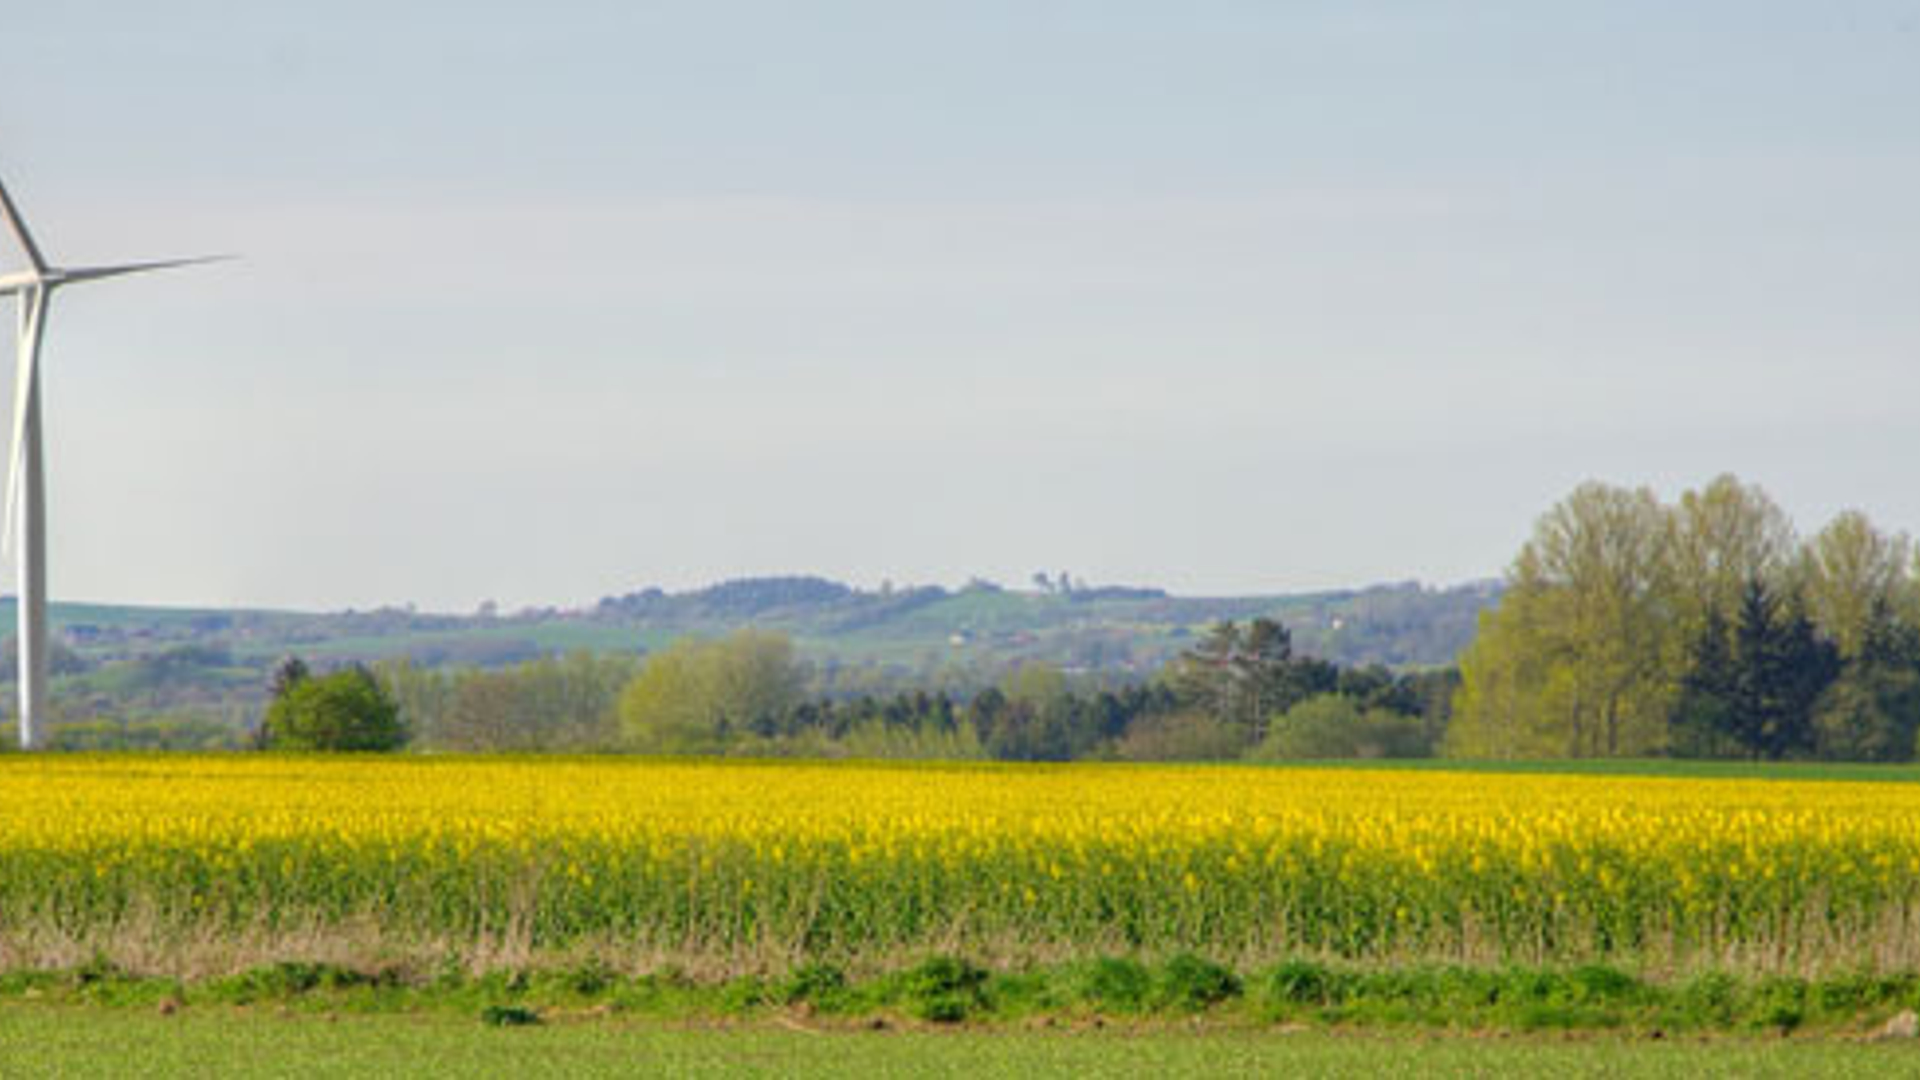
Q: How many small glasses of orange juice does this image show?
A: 0